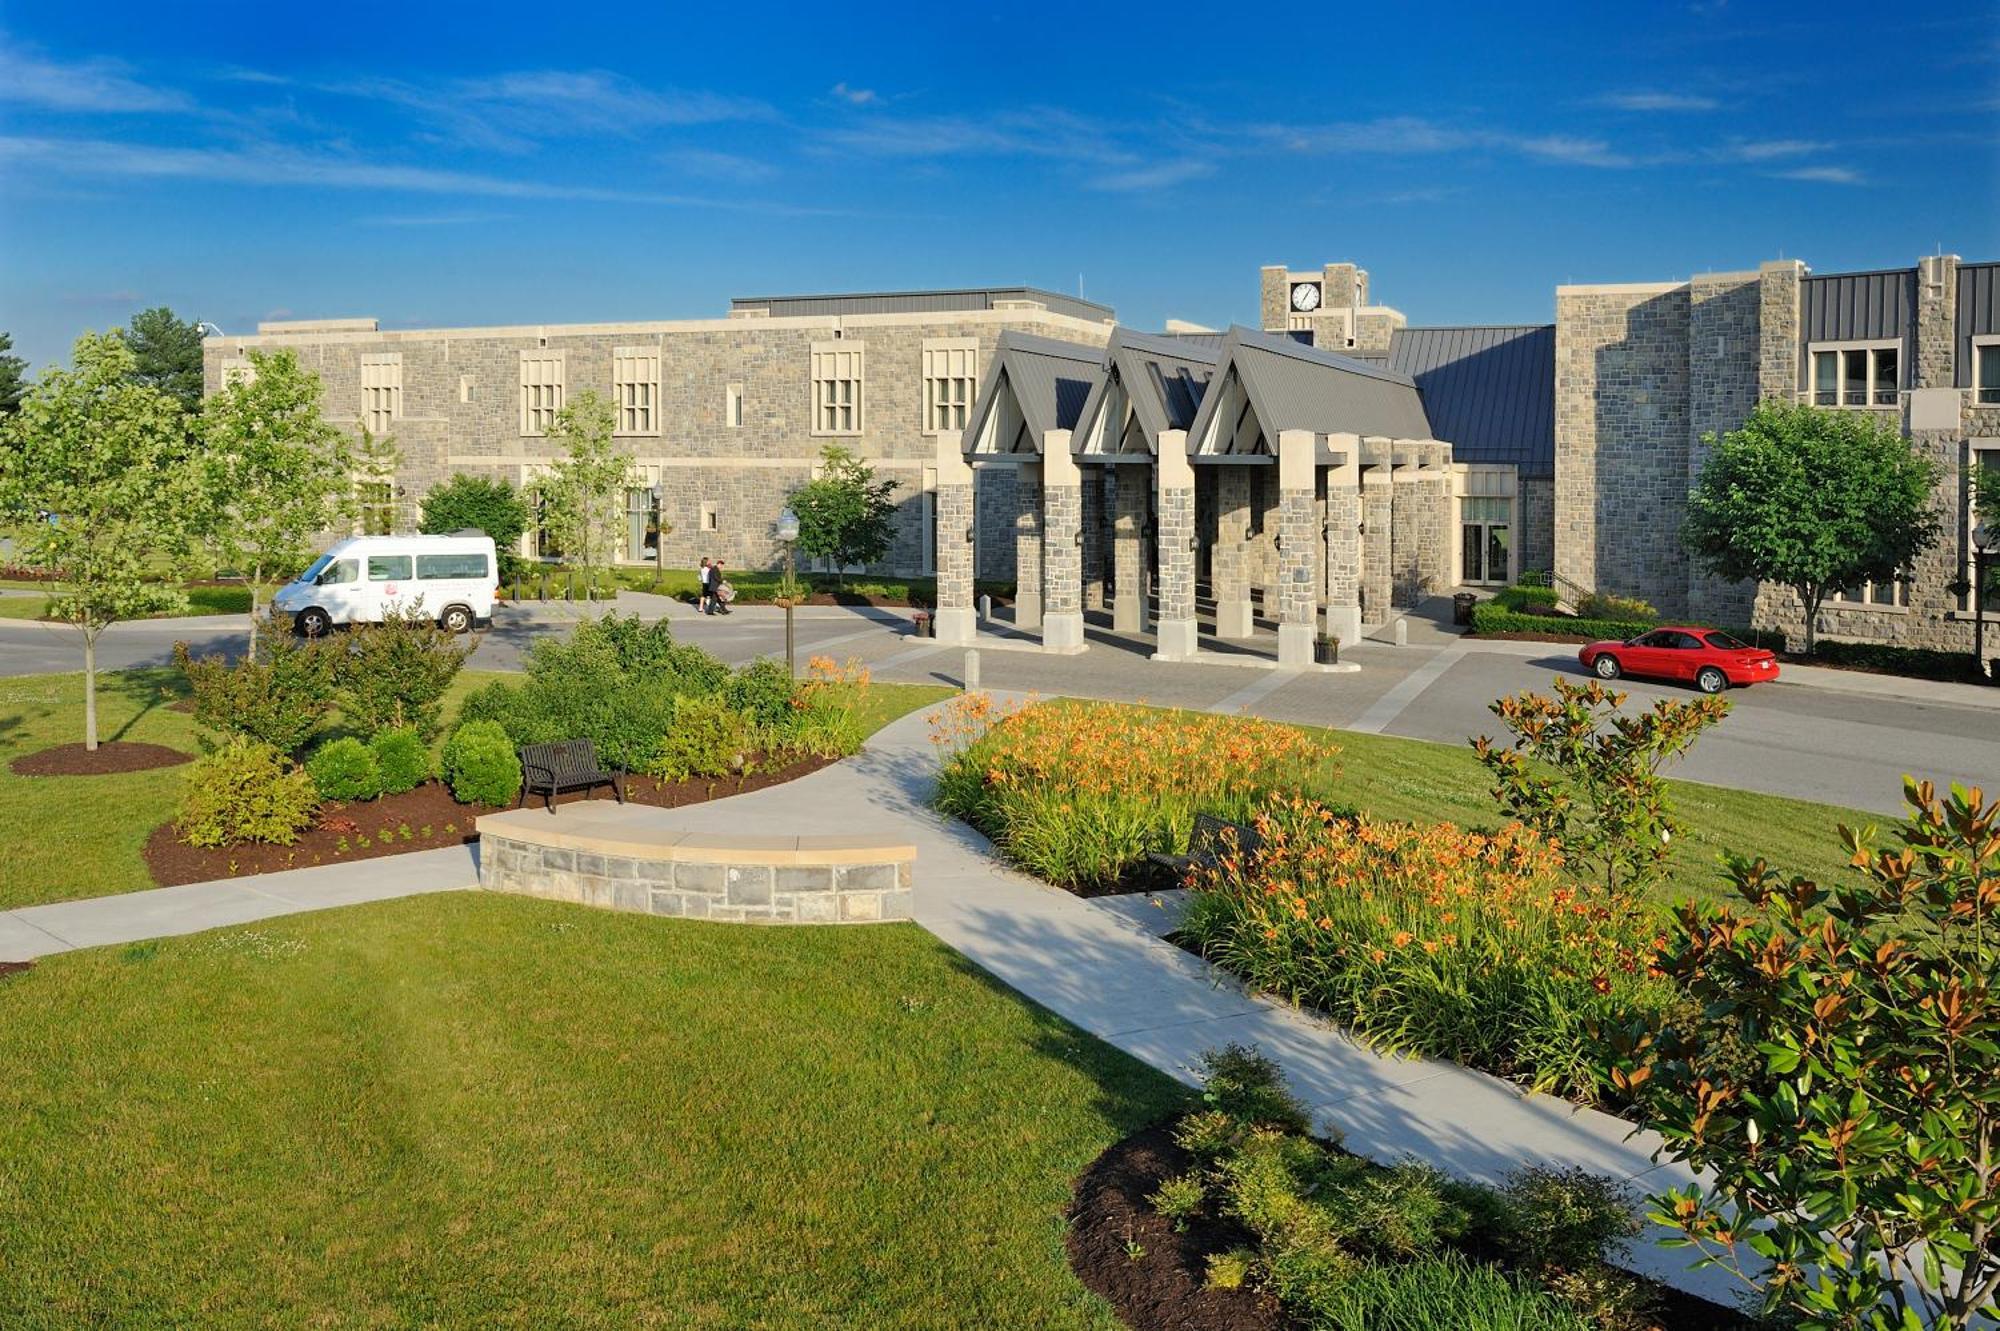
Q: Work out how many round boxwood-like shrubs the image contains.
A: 3